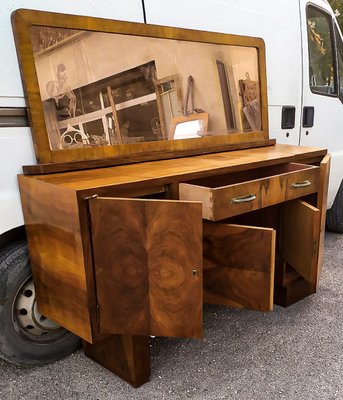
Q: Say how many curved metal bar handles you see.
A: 2